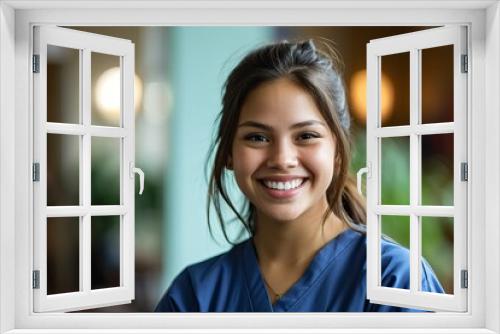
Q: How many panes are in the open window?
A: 12